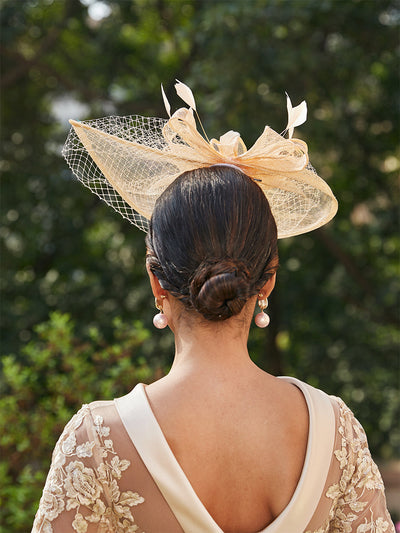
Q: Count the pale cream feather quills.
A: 4